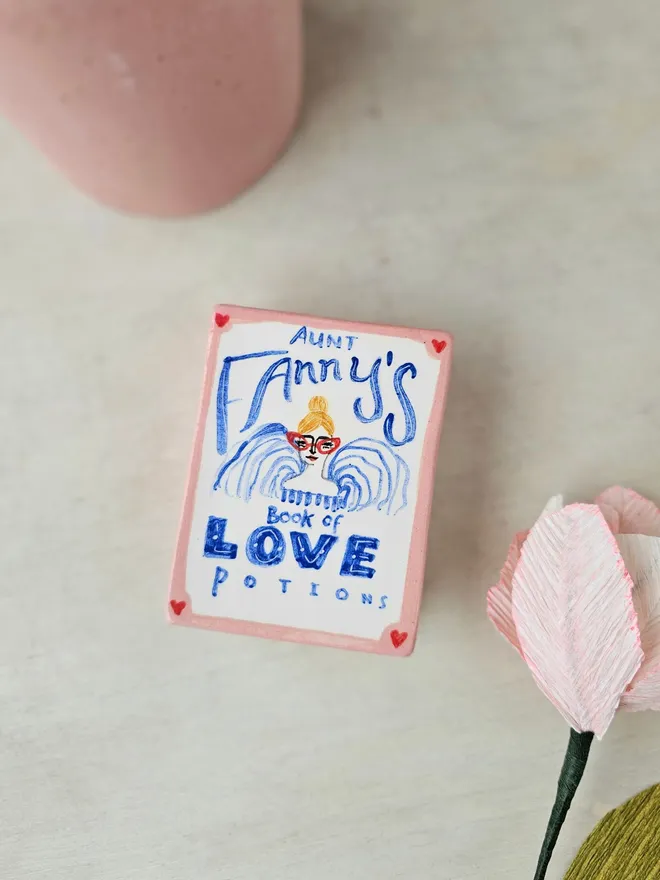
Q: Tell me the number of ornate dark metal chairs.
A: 0